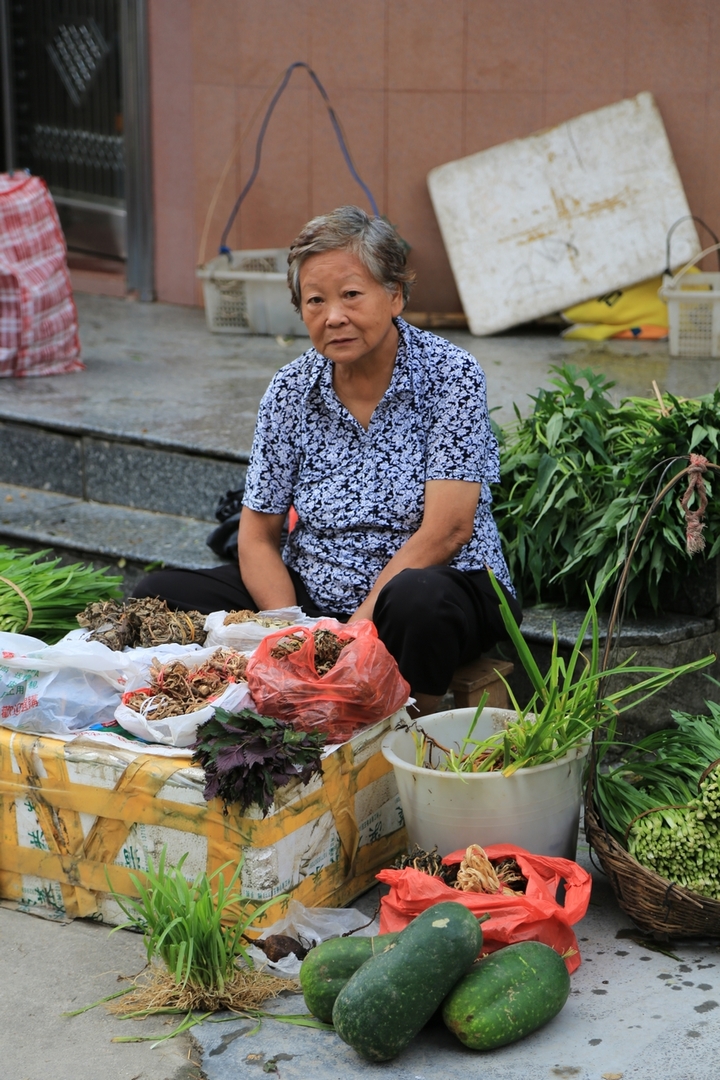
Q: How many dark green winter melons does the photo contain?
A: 3